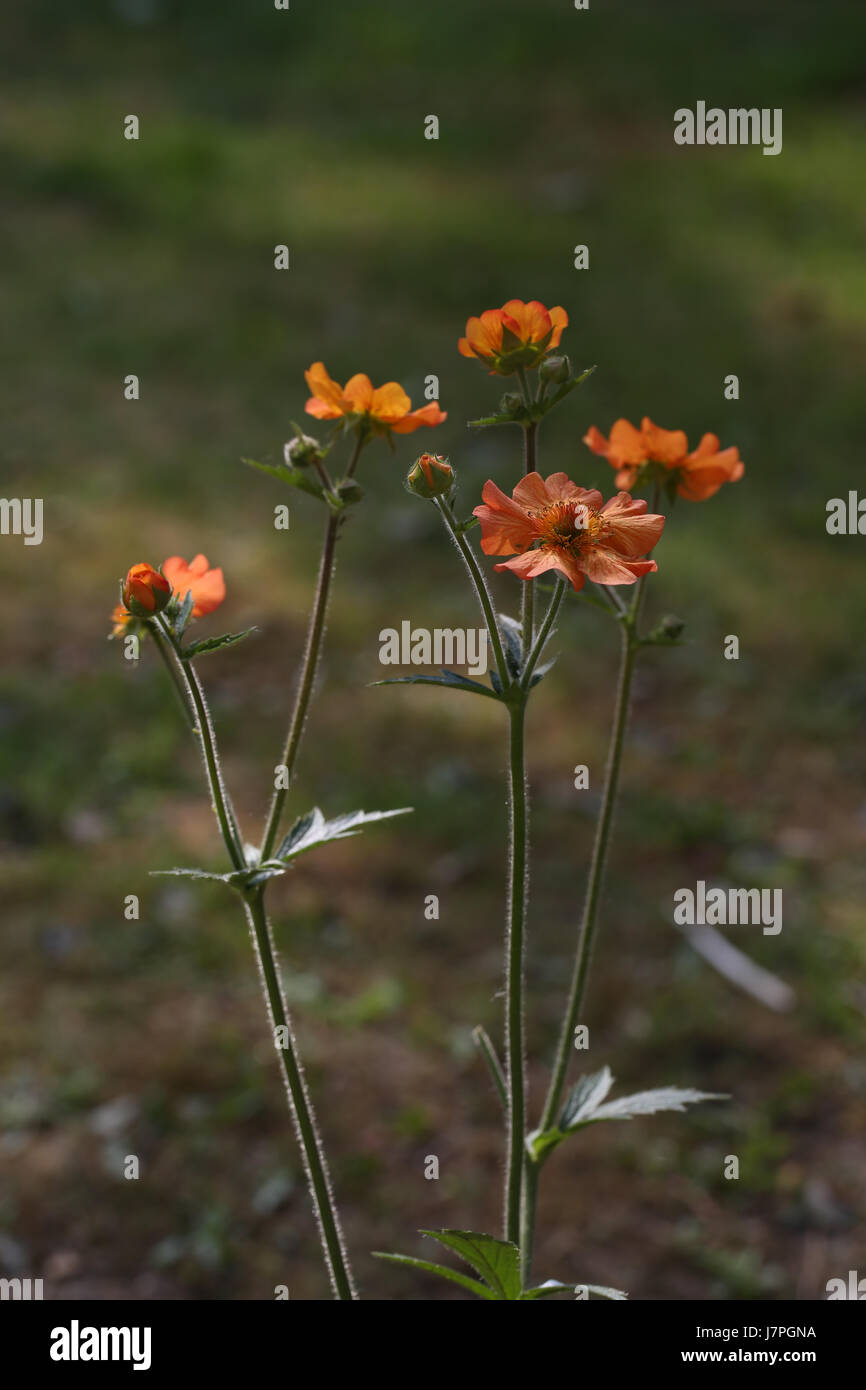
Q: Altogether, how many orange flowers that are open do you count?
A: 5